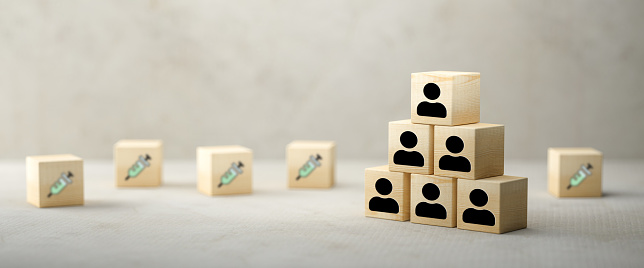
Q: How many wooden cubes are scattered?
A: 5